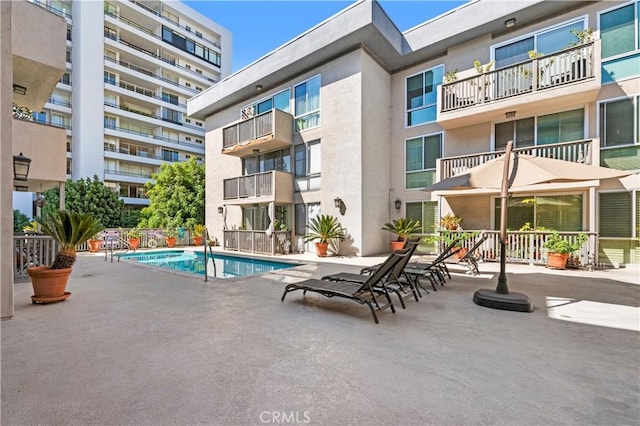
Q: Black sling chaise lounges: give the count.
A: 5